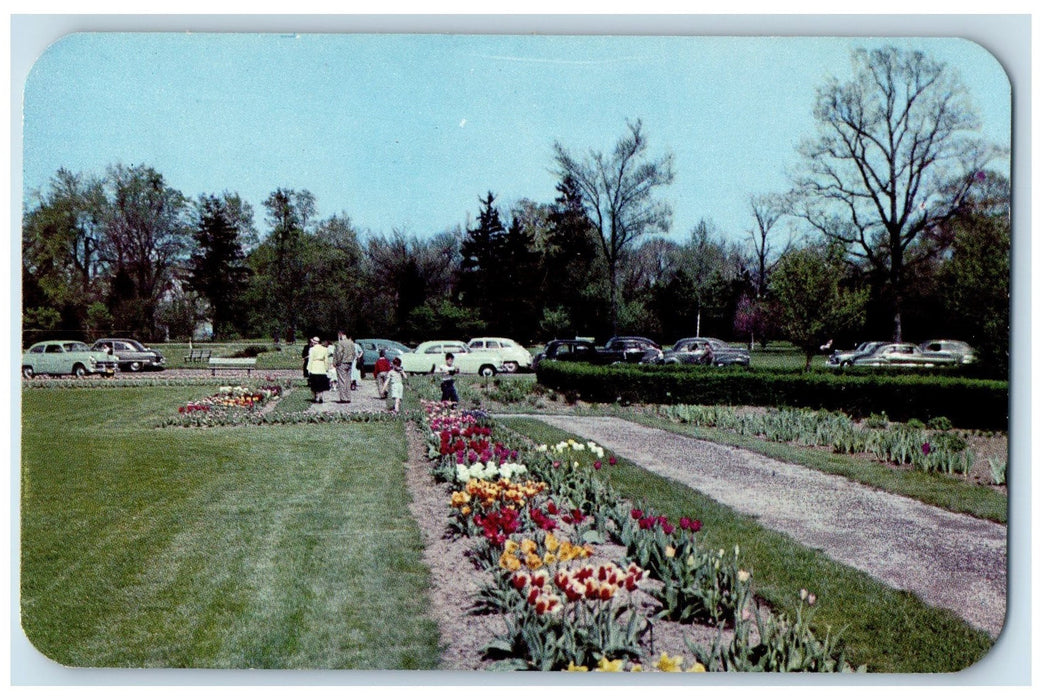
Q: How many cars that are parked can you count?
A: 11